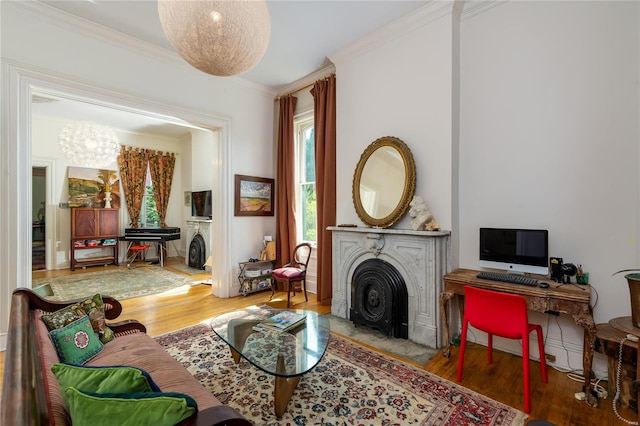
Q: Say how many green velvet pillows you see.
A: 2